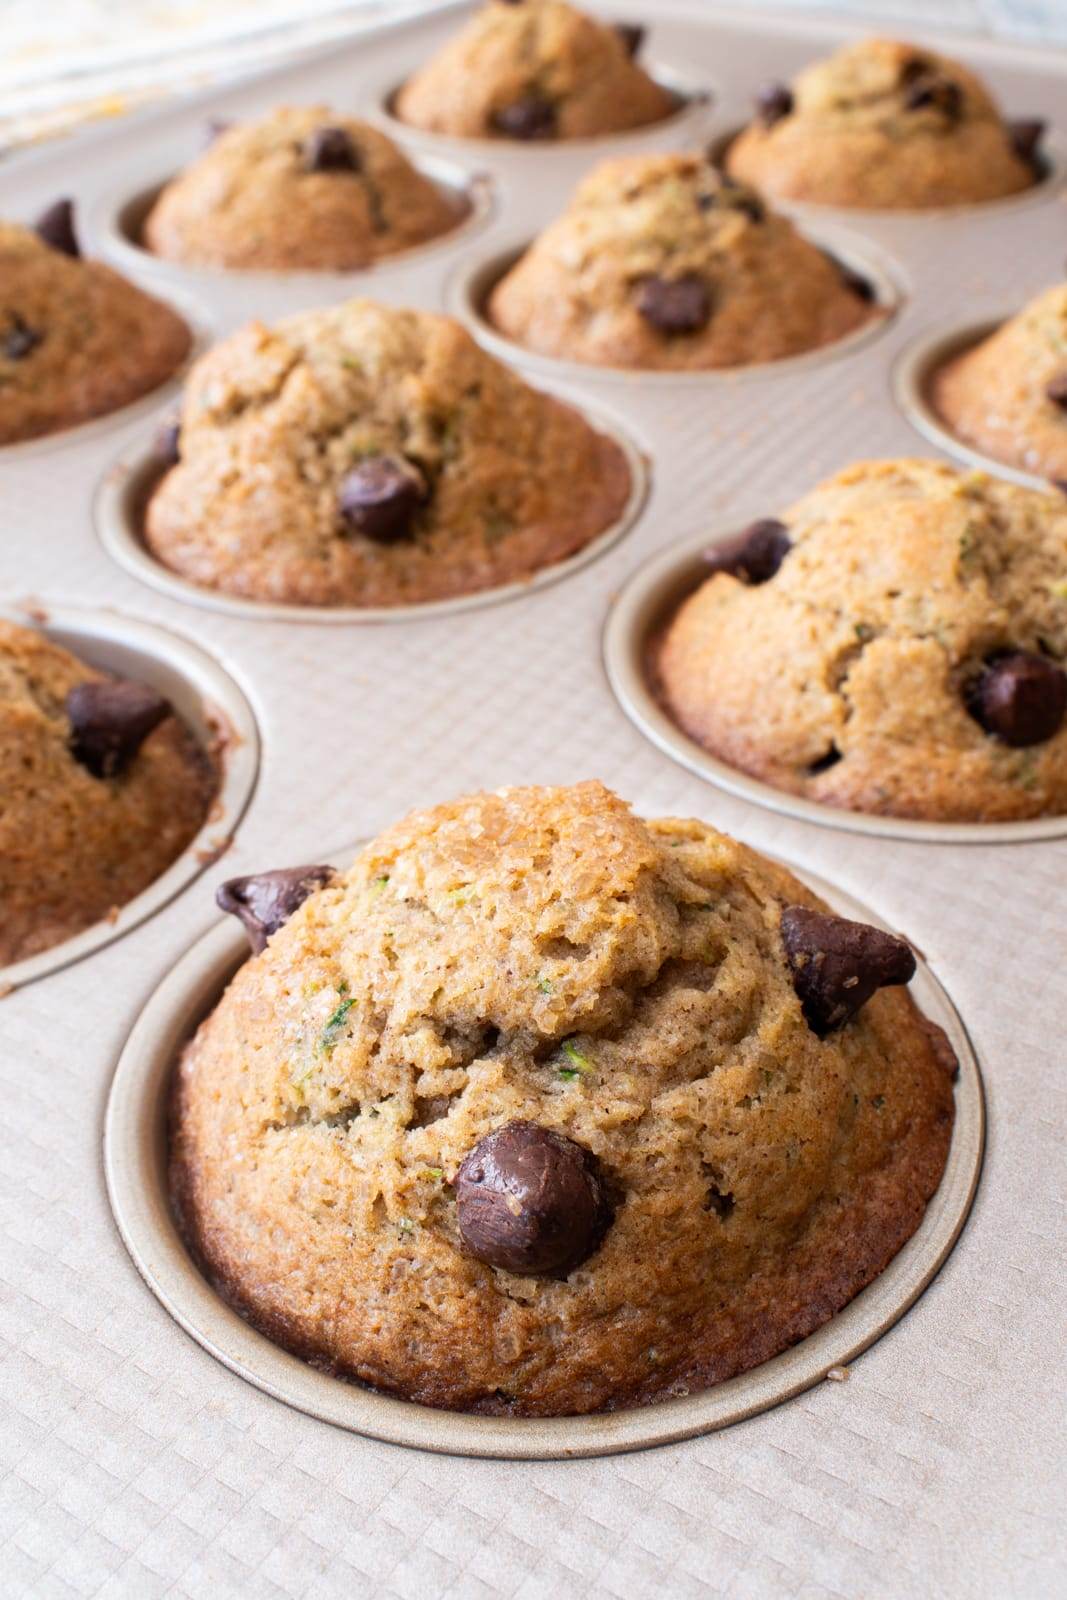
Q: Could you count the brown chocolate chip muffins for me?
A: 10